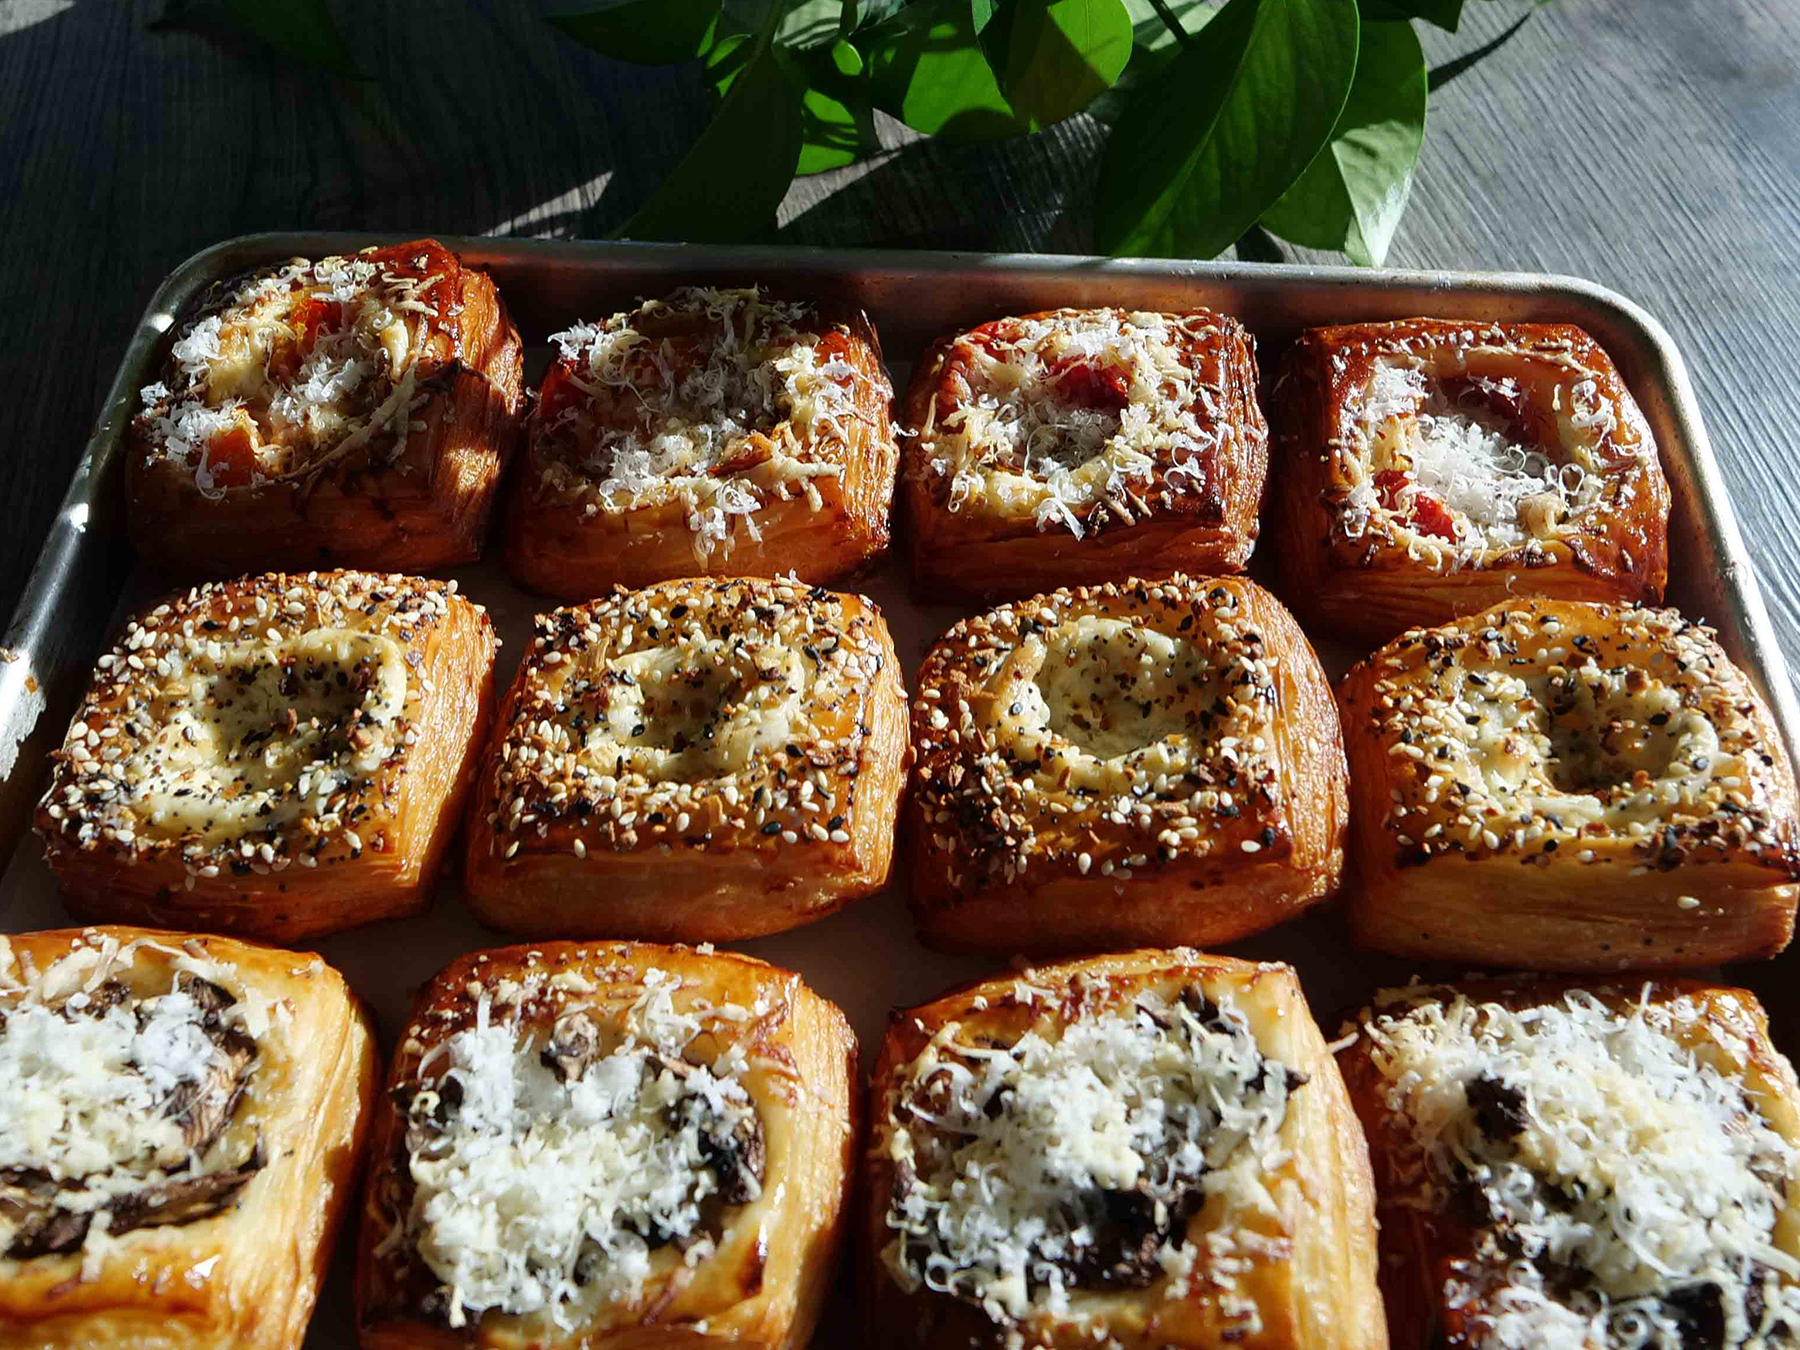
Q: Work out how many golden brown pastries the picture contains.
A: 12